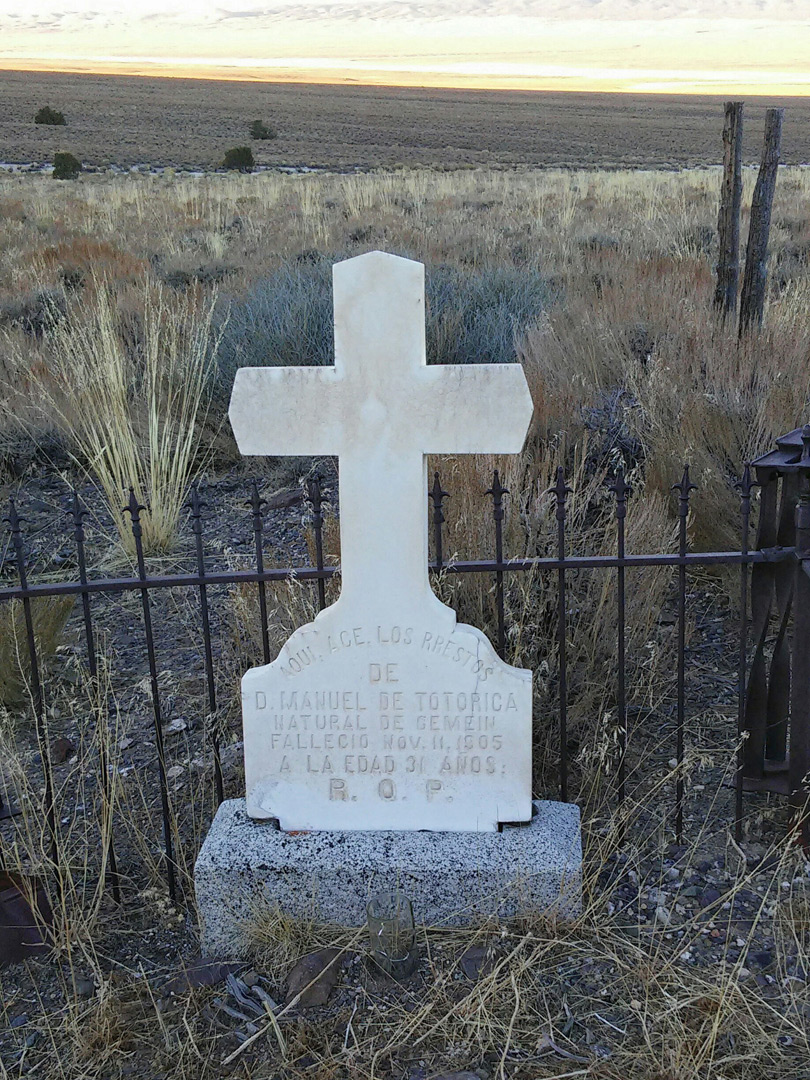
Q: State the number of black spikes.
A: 12